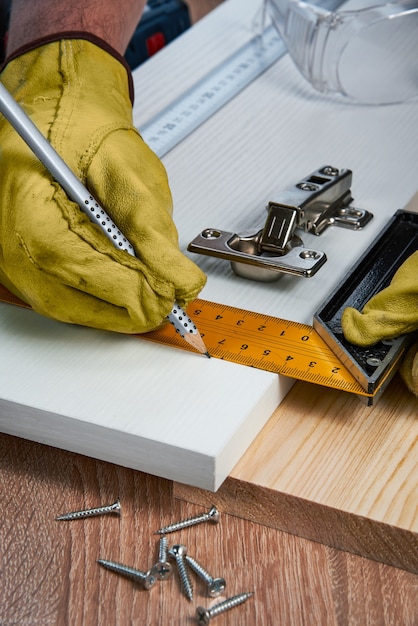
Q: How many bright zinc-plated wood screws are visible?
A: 7